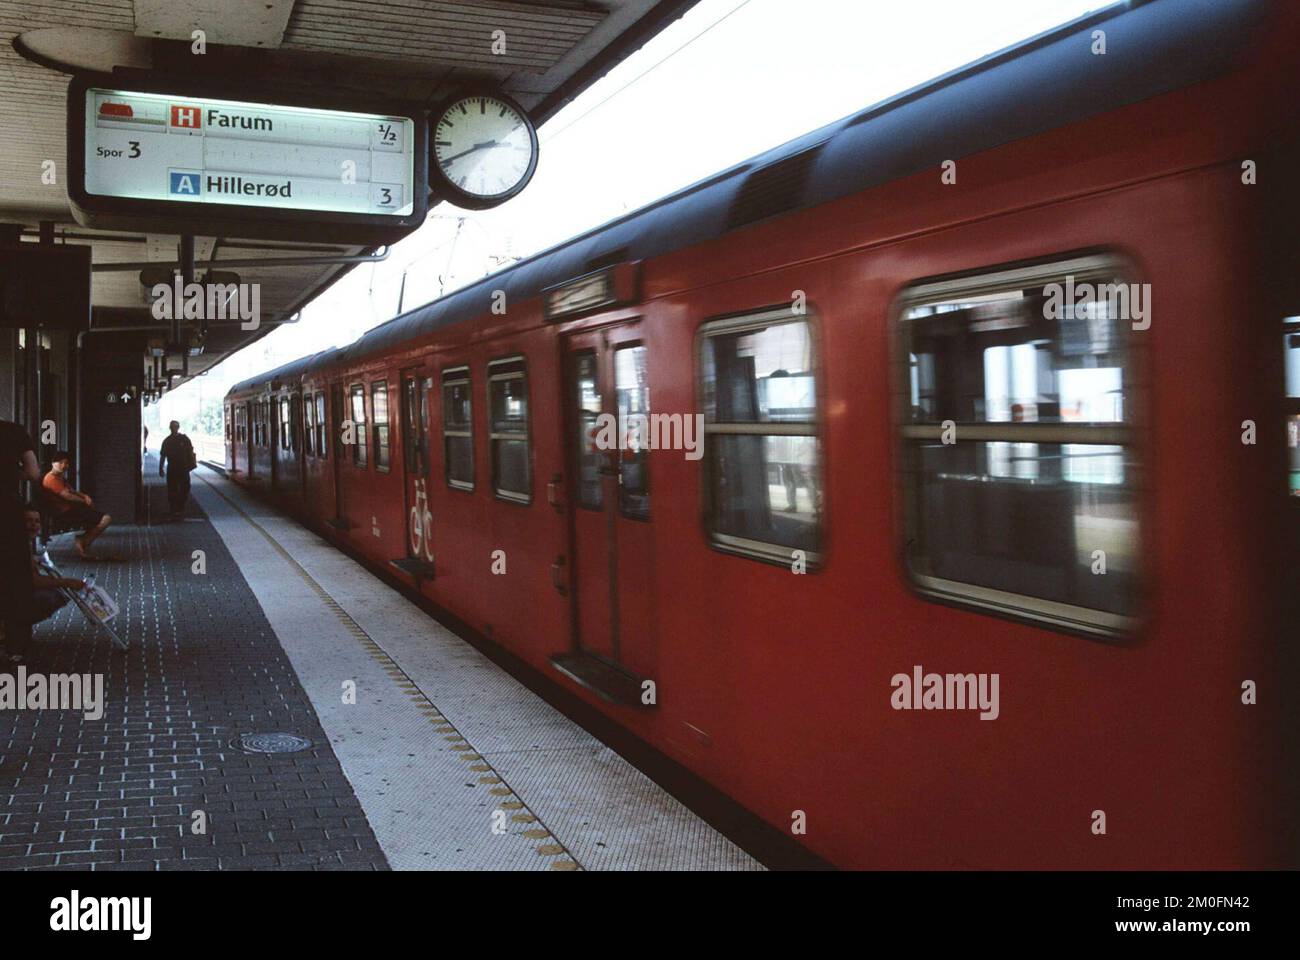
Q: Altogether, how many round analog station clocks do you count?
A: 1